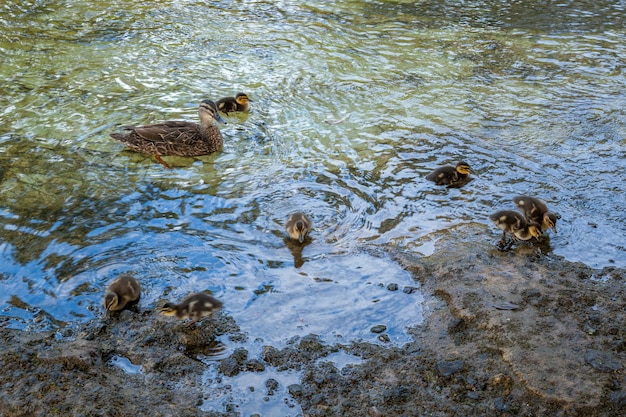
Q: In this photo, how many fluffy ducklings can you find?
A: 7